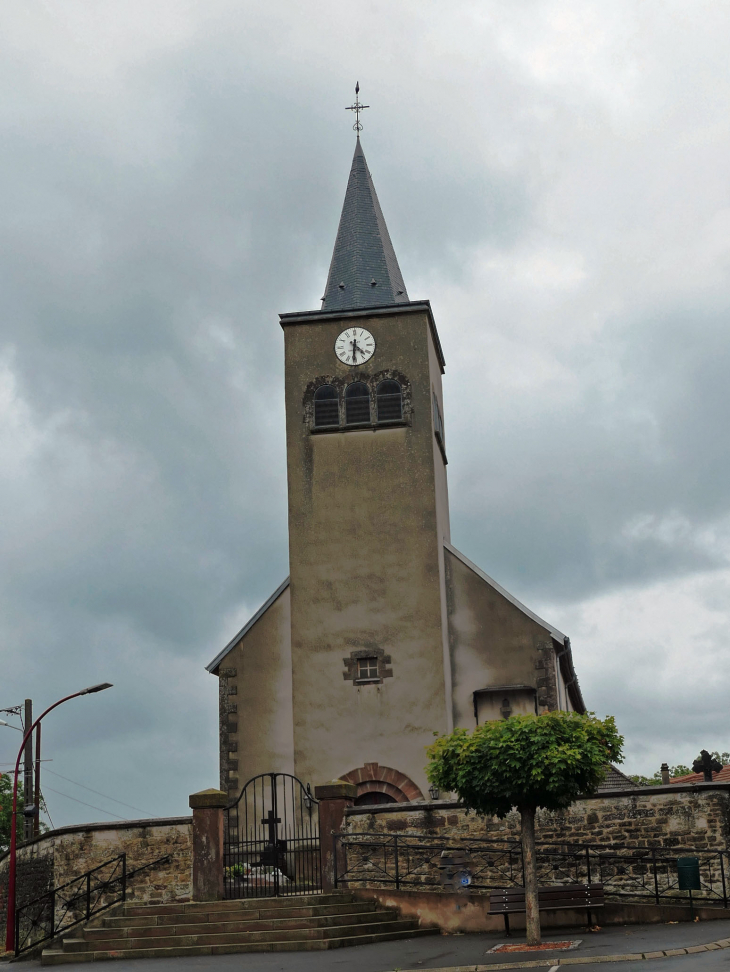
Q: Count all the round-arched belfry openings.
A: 3